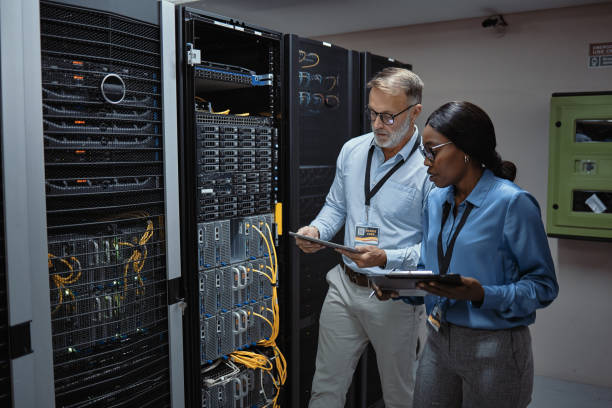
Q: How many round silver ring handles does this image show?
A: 1